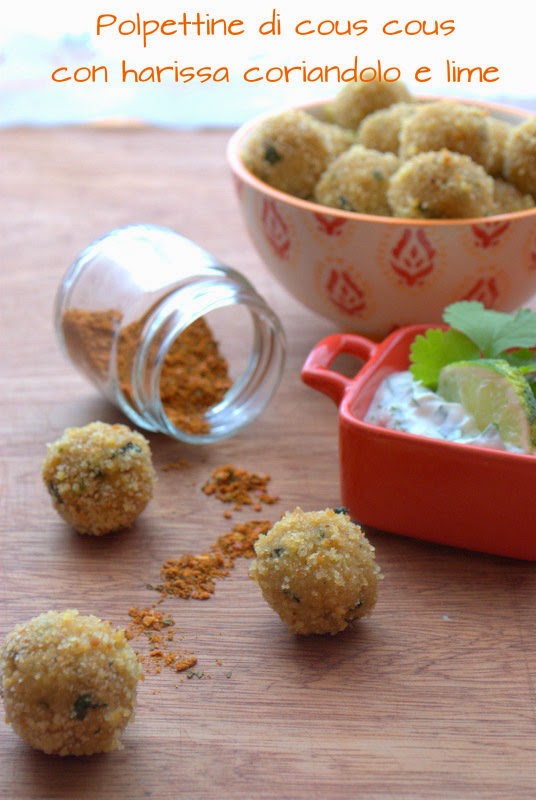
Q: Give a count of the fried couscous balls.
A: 13